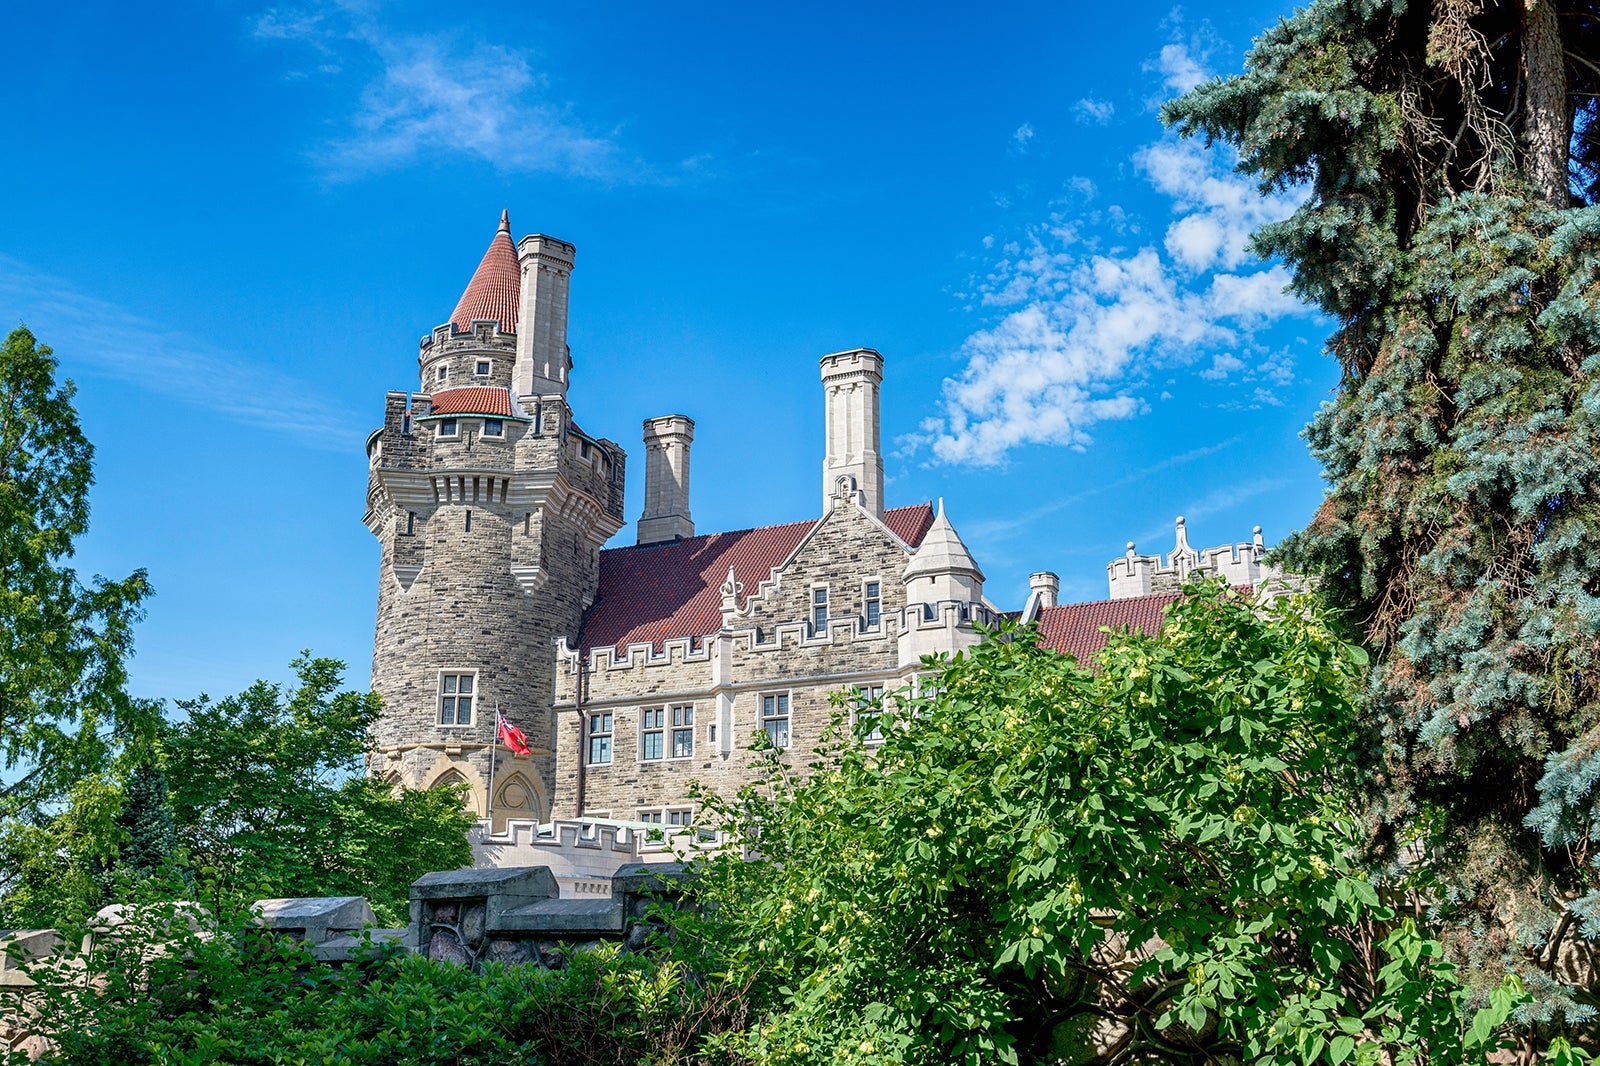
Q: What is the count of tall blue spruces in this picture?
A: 1